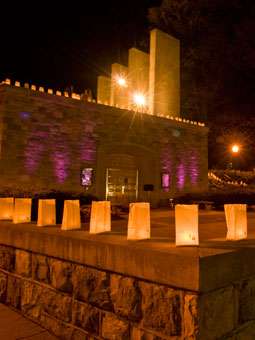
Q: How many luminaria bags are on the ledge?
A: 8